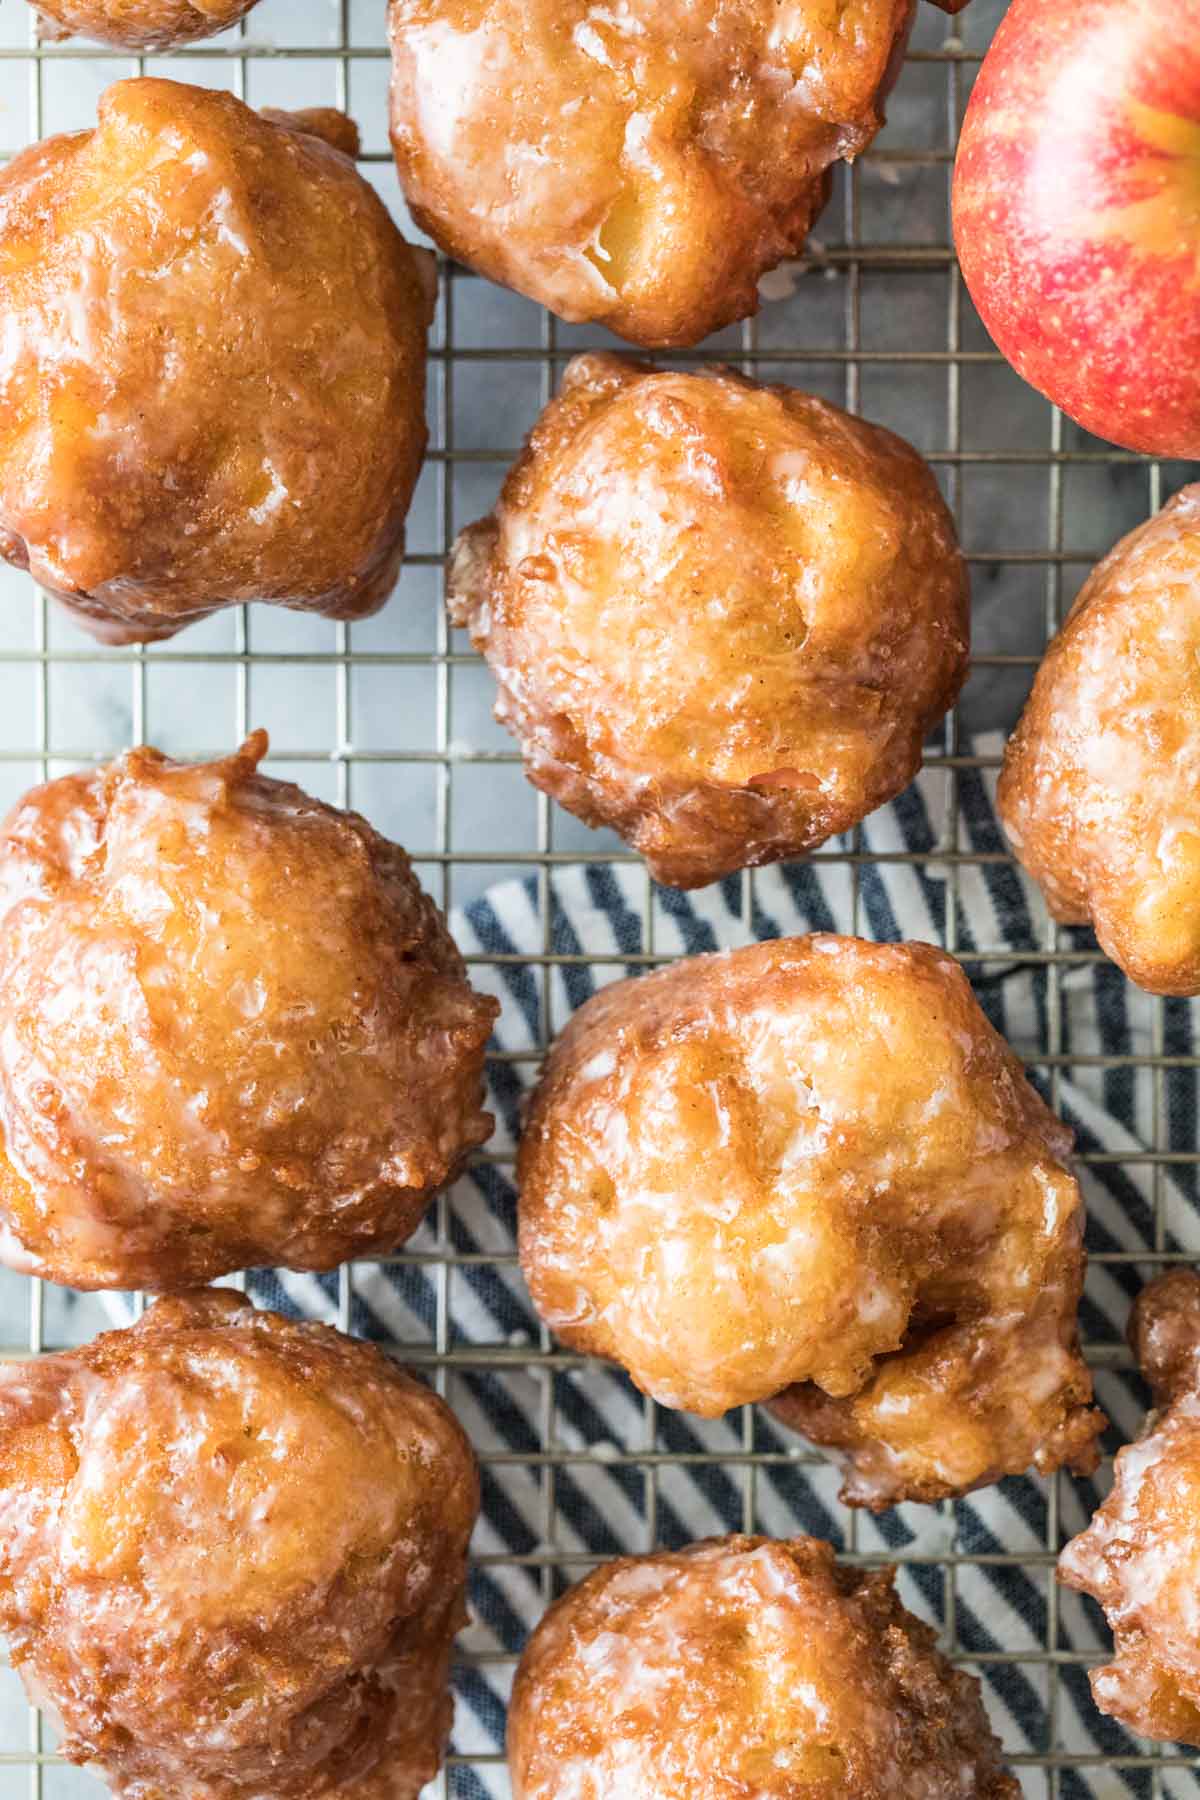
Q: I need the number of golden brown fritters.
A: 10